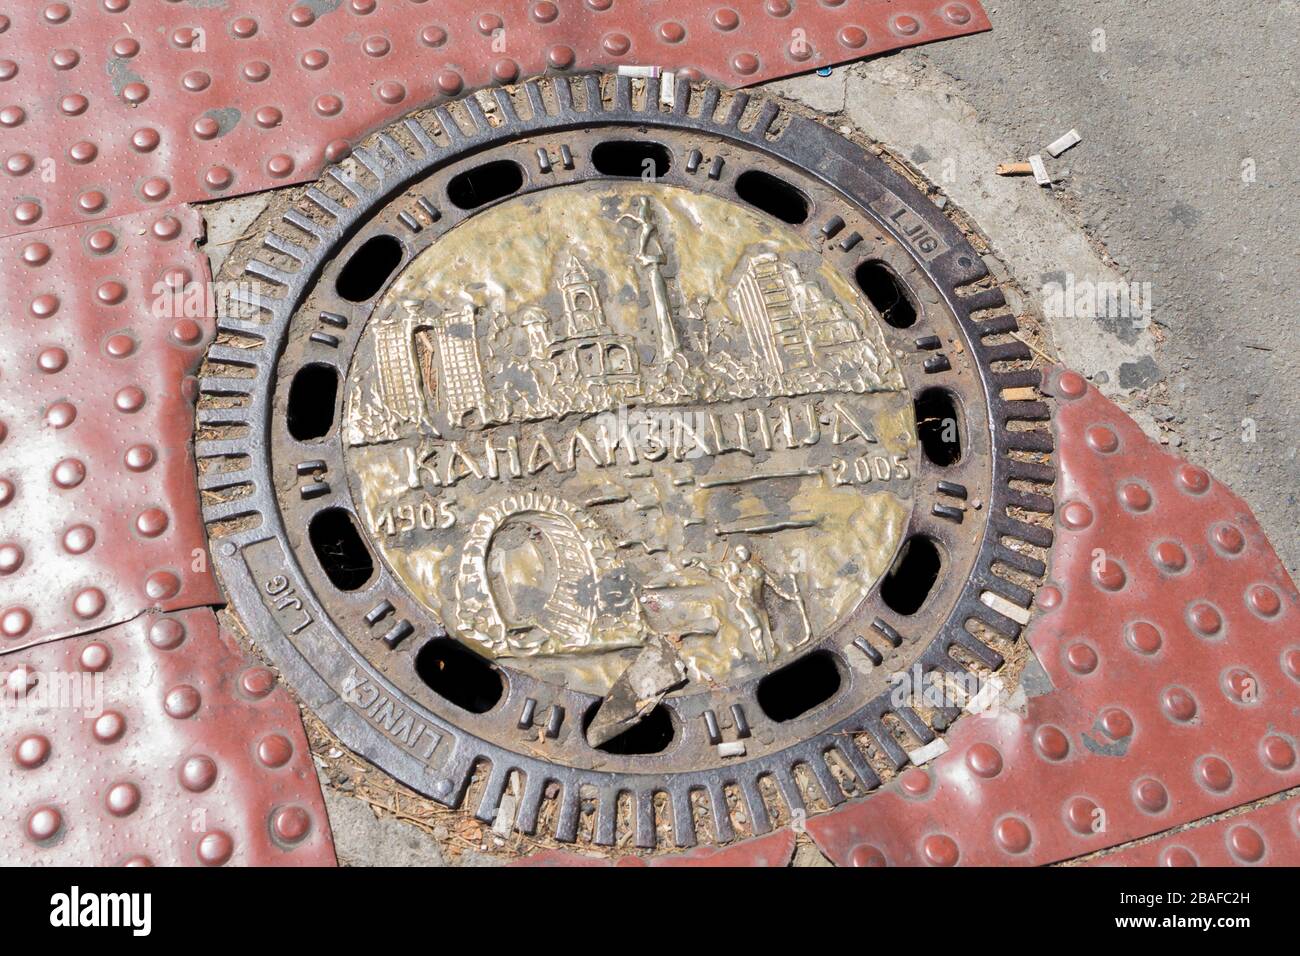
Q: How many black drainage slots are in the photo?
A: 12